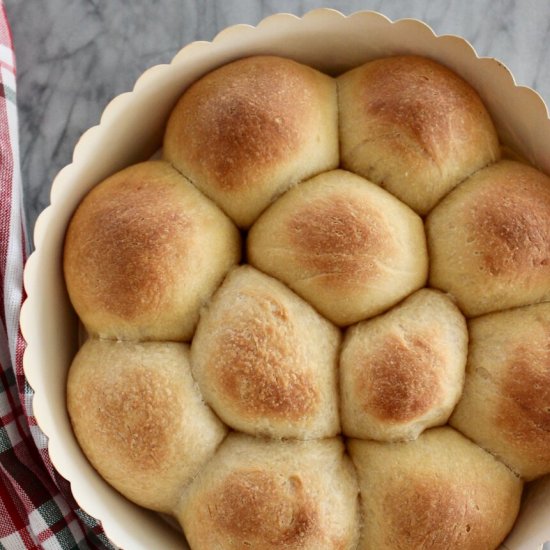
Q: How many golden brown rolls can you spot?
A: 11